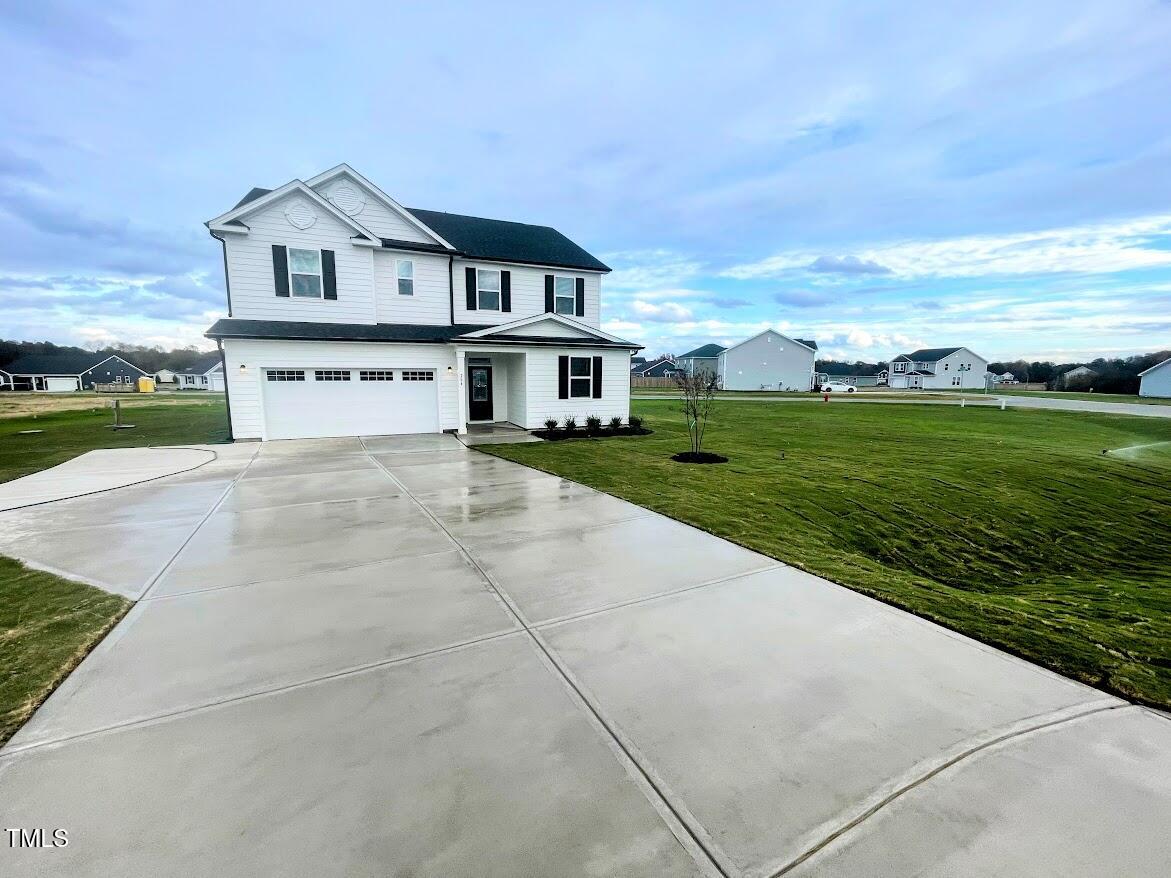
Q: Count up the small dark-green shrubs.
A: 5